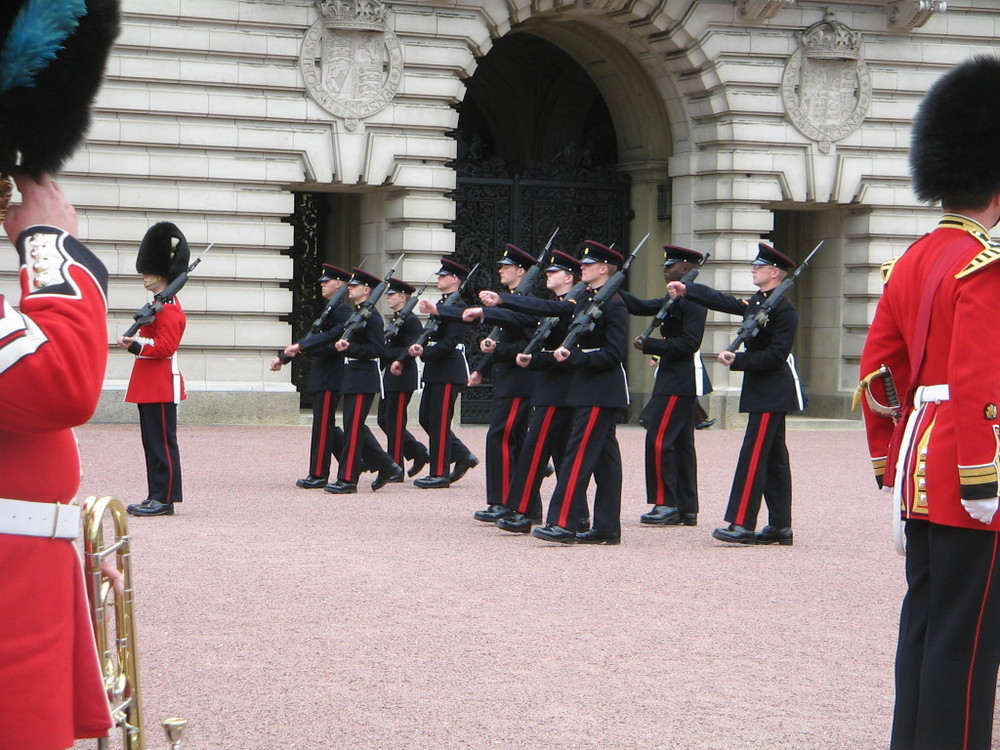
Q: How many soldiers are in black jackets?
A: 9